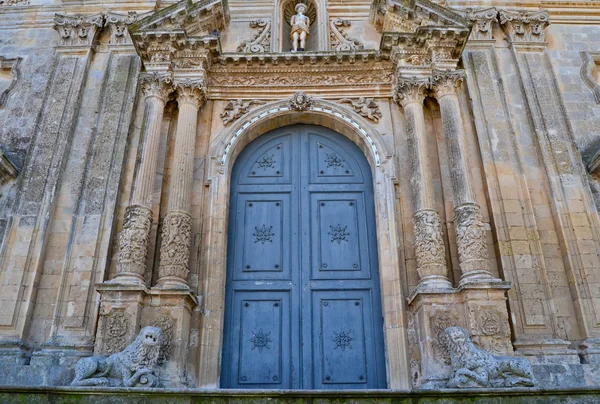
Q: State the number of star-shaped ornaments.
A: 6